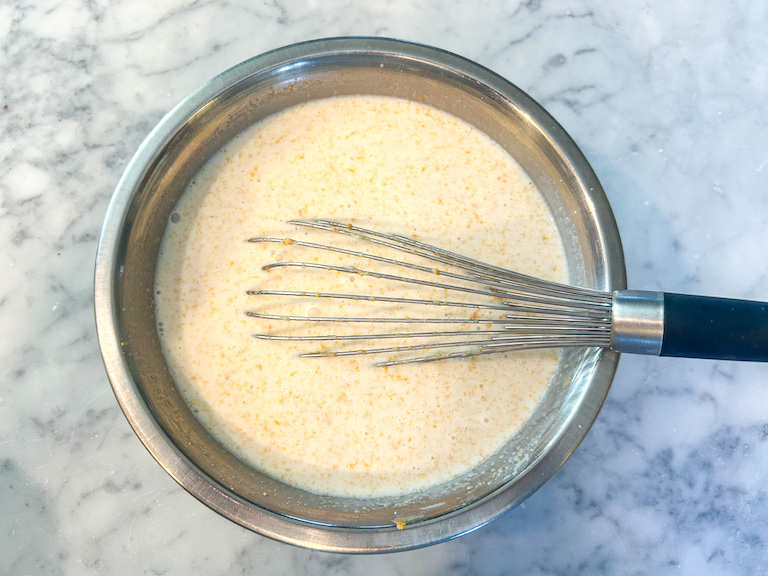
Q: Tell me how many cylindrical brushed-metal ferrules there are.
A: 1